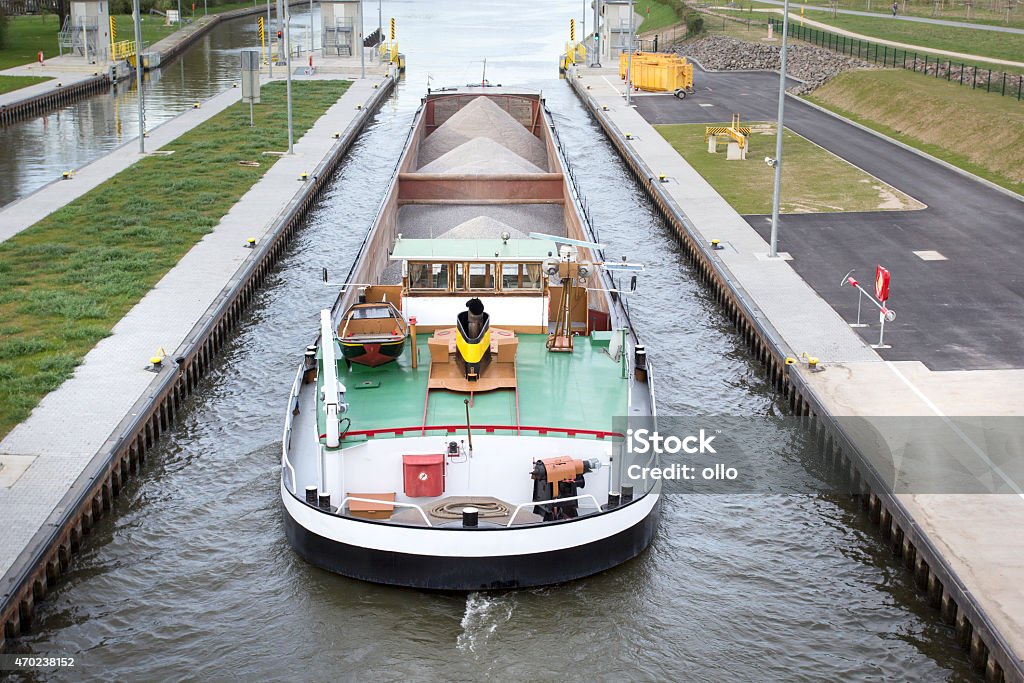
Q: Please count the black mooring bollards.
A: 9